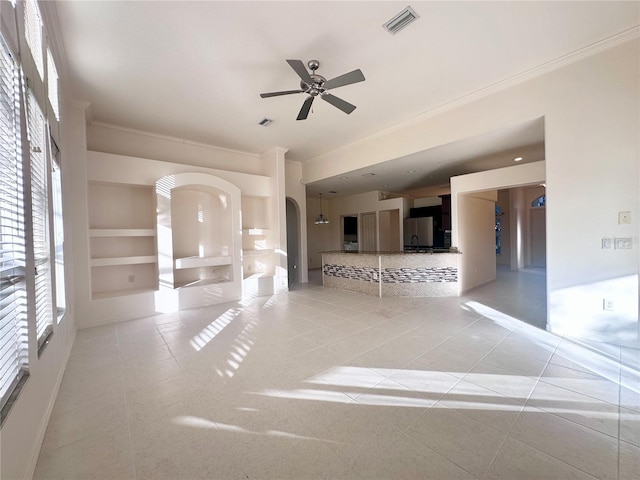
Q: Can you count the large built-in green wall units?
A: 0